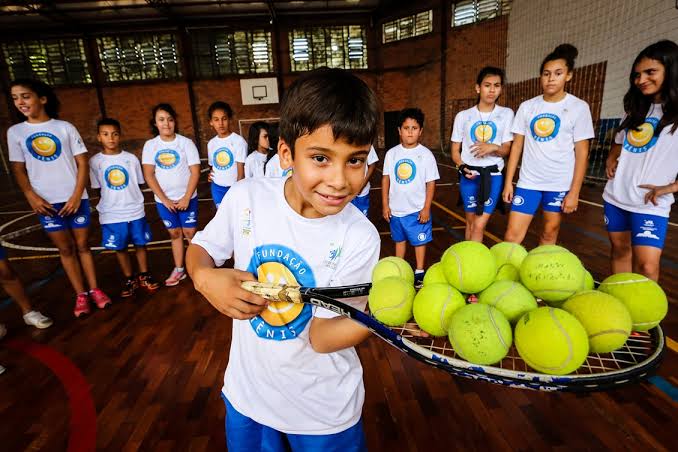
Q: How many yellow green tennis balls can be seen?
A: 14